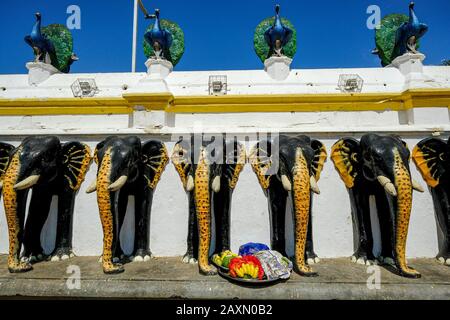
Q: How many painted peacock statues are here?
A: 4